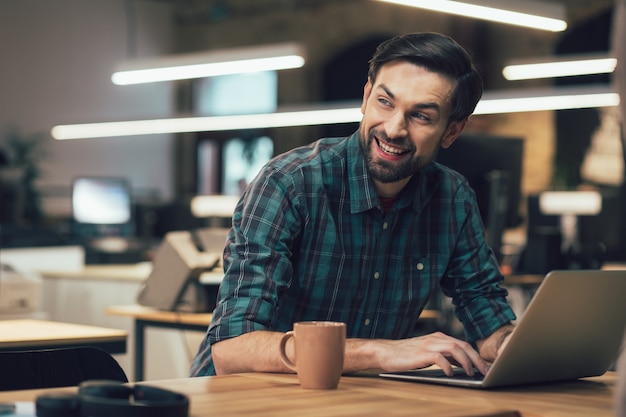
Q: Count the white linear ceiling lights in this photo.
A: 4